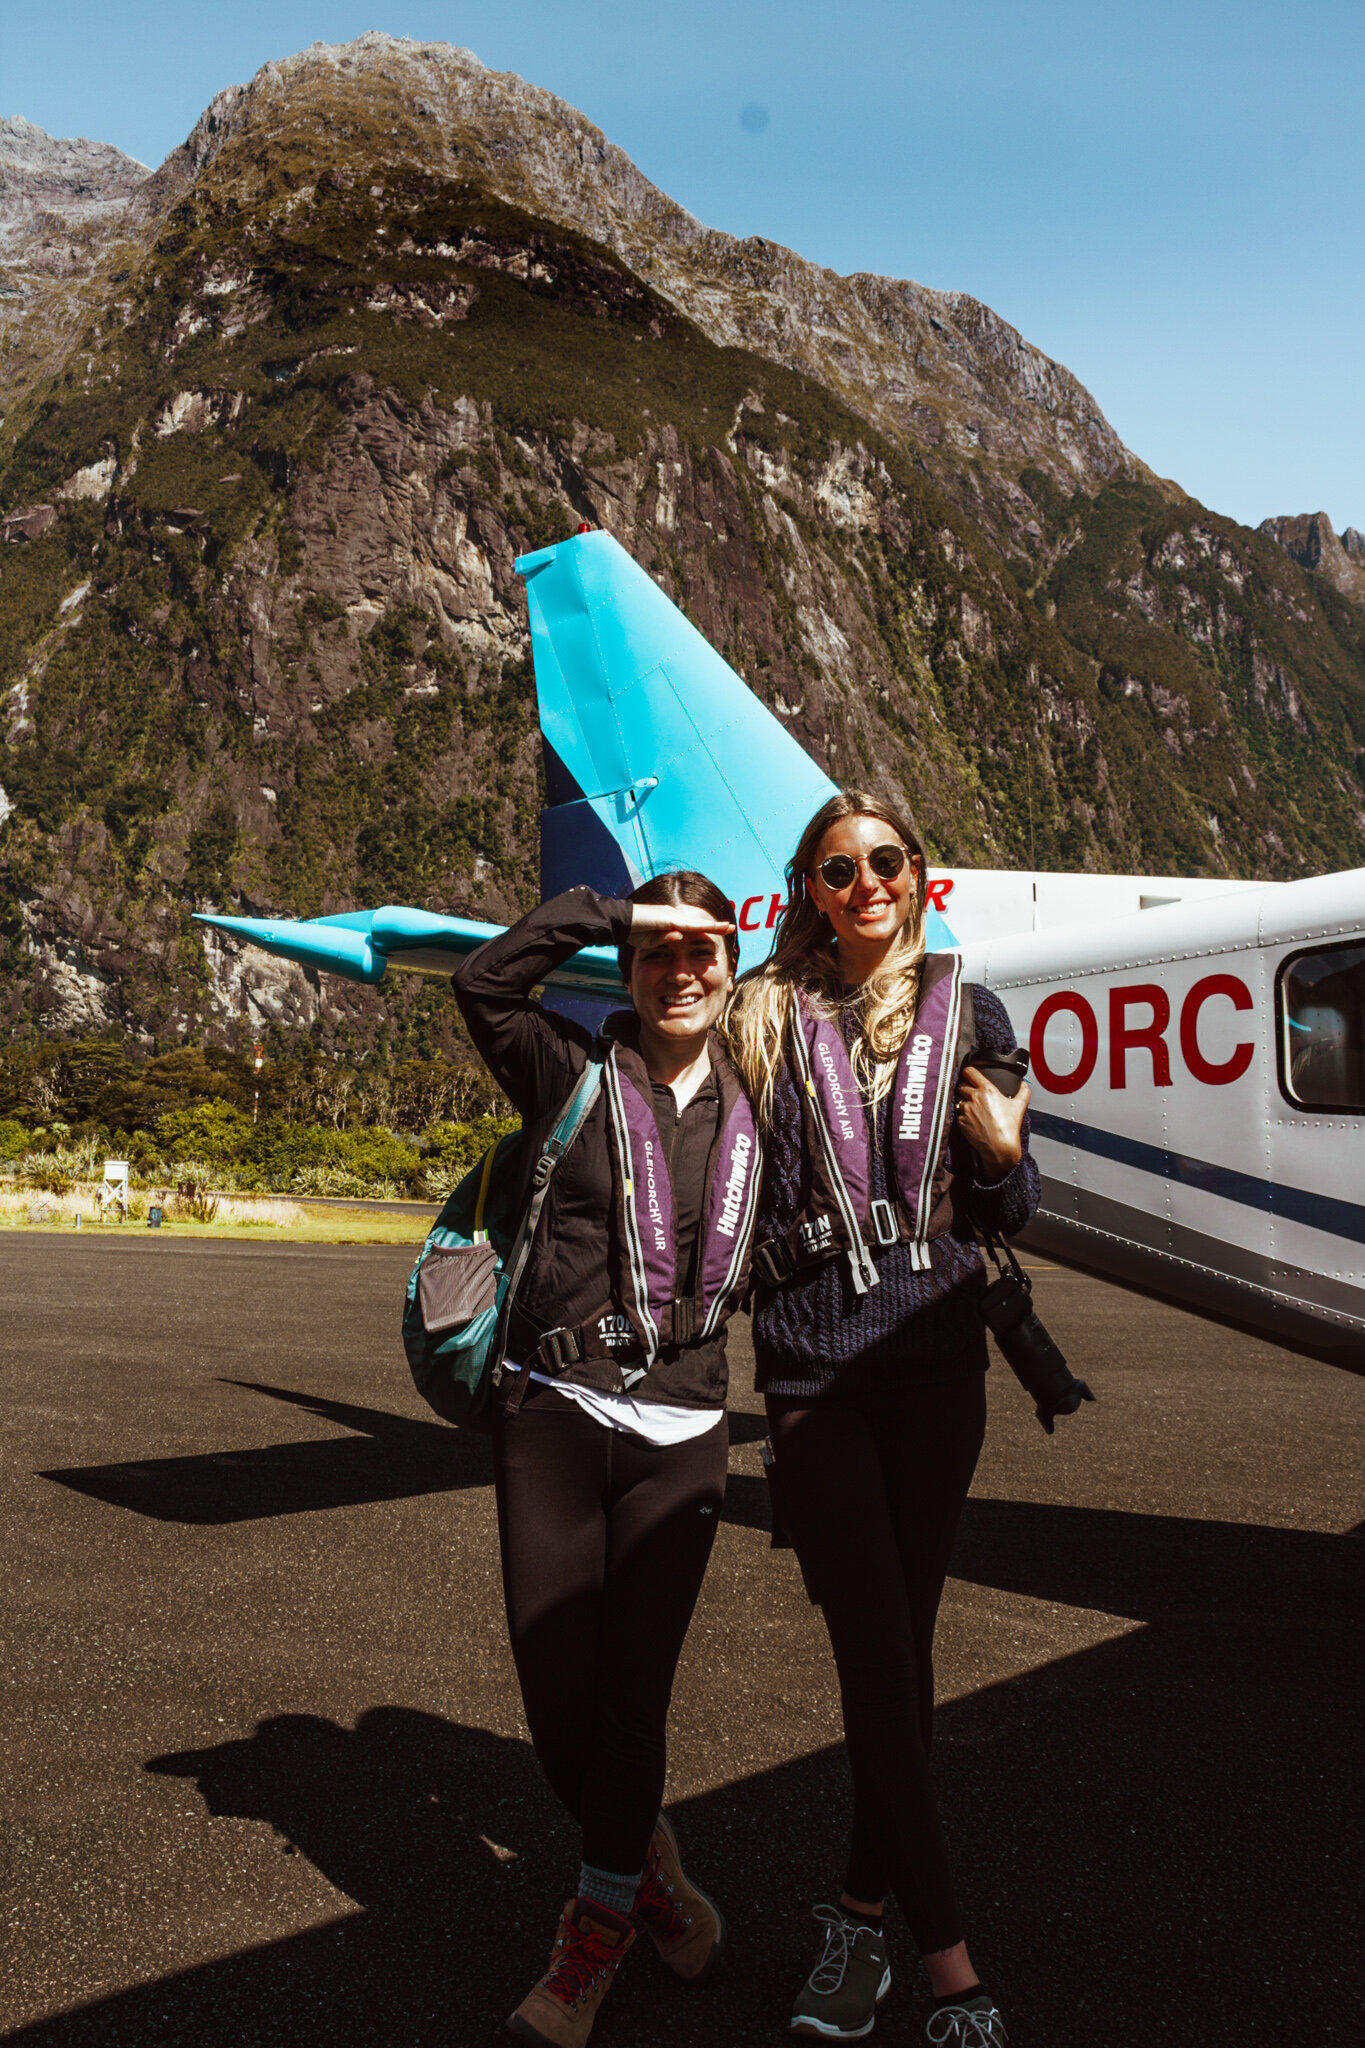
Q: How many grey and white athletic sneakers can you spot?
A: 2